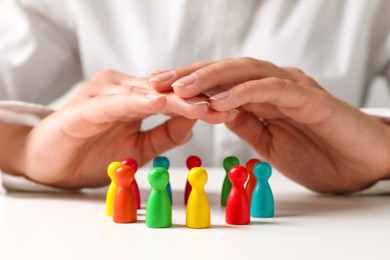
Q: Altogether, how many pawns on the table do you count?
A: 11